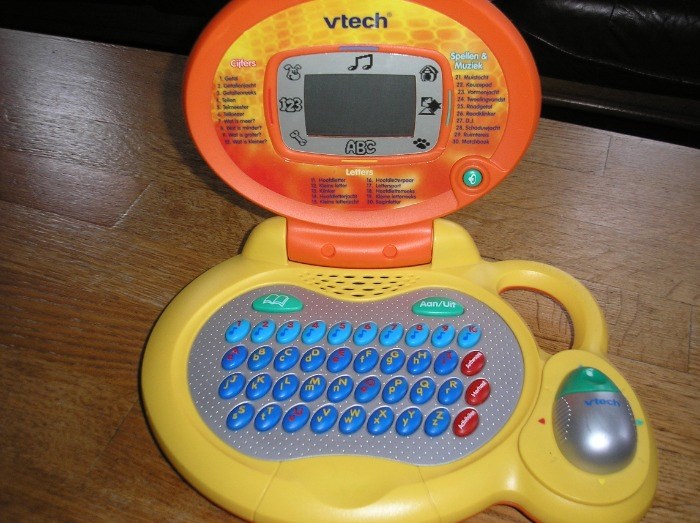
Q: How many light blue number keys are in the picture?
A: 10